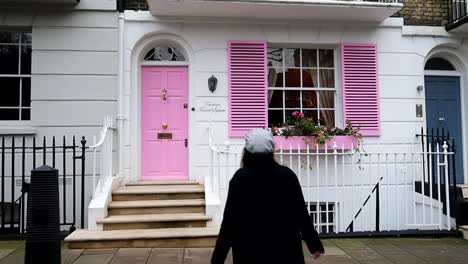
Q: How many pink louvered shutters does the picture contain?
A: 2